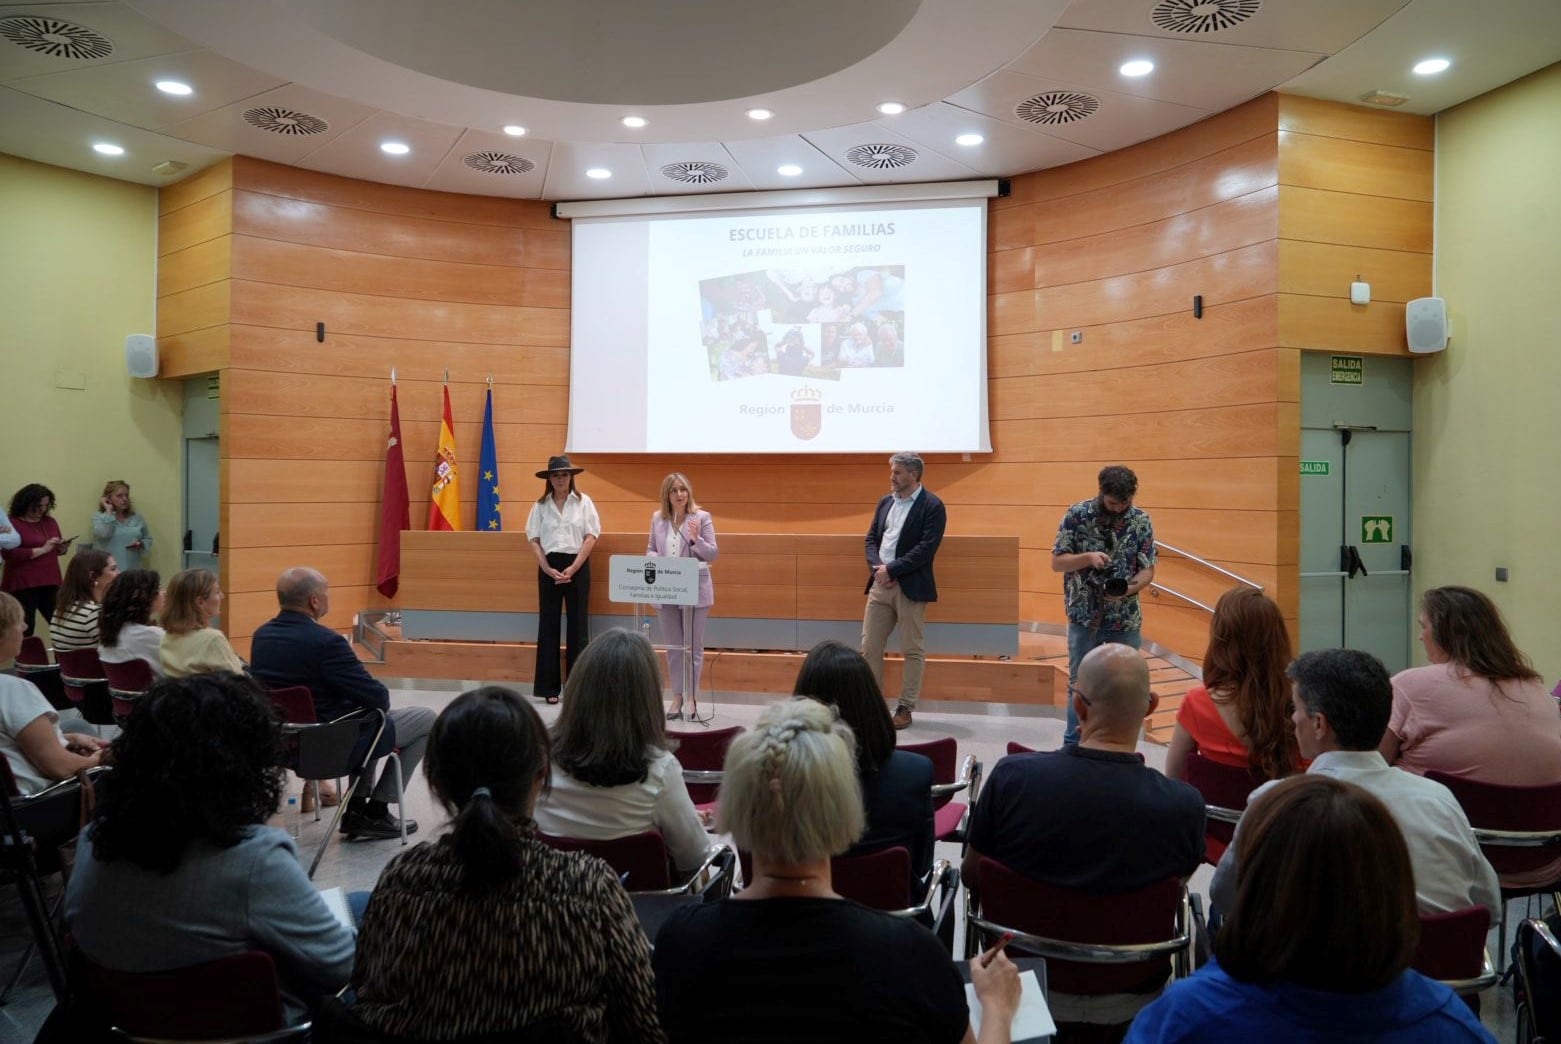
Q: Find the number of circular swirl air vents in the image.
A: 7